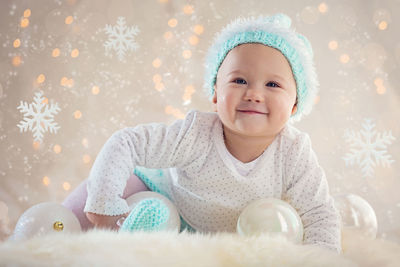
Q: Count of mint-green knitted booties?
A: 1